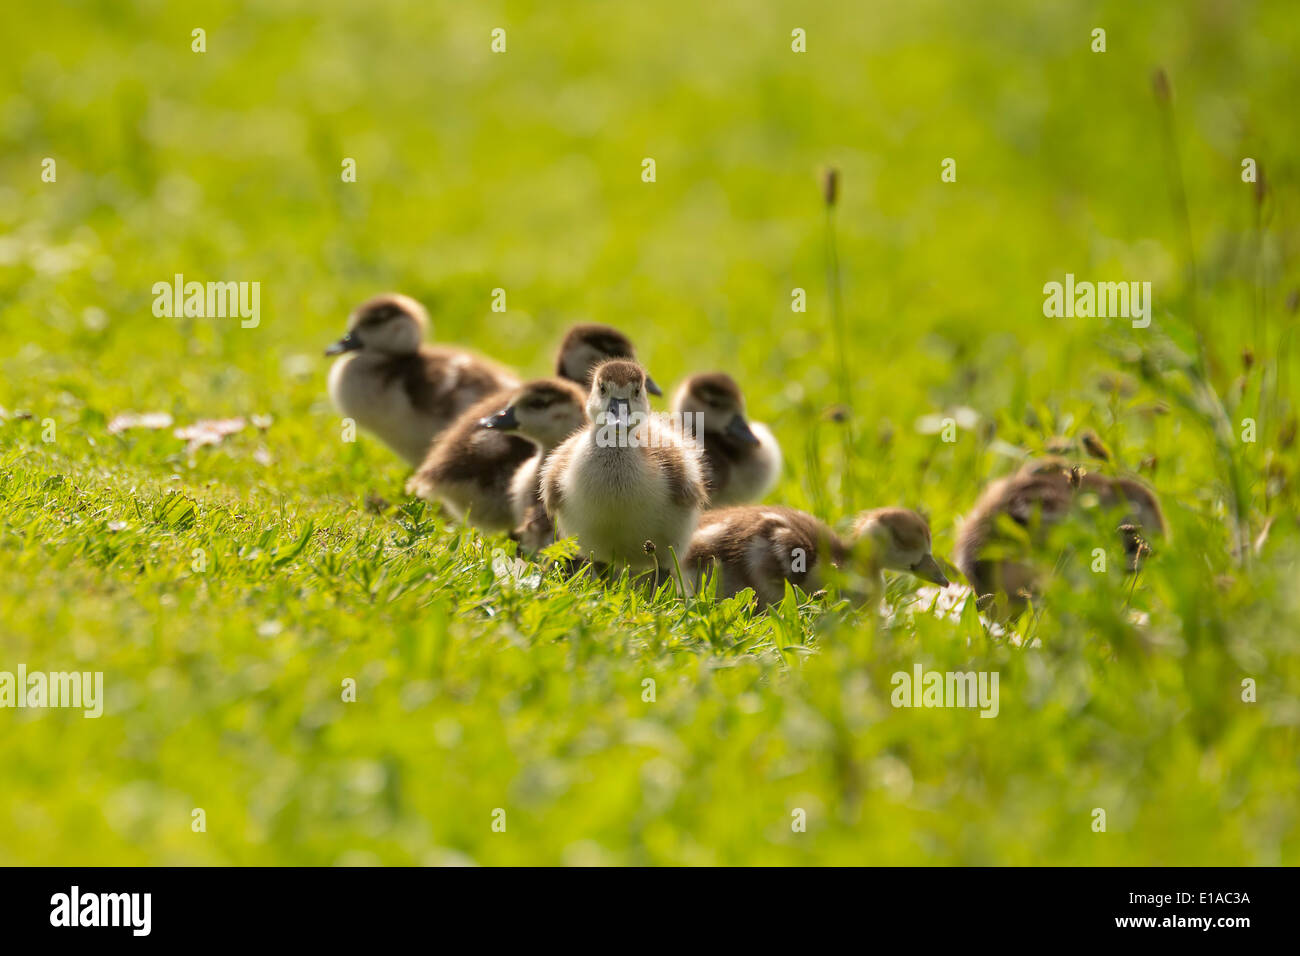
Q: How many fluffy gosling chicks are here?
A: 7